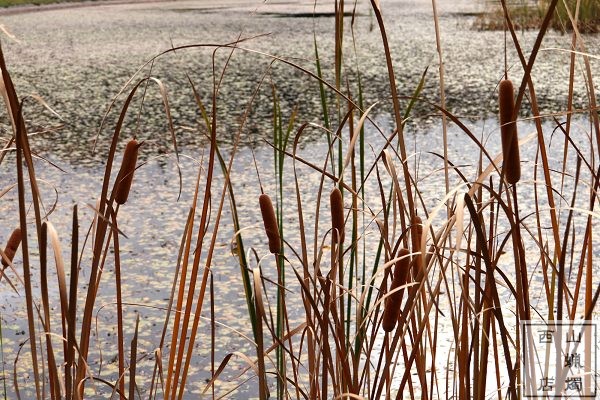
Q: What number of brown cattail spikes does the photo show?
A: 7